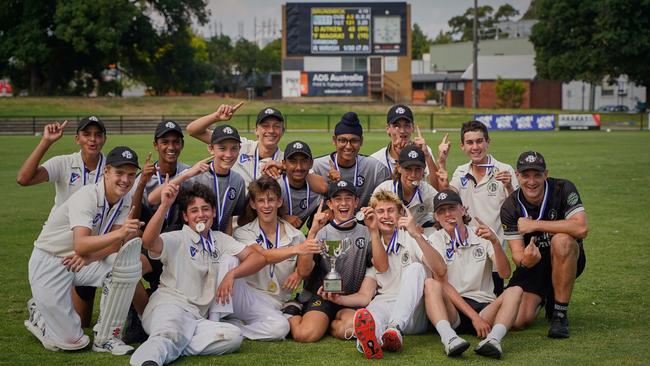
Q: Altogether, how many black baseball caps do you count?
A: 11